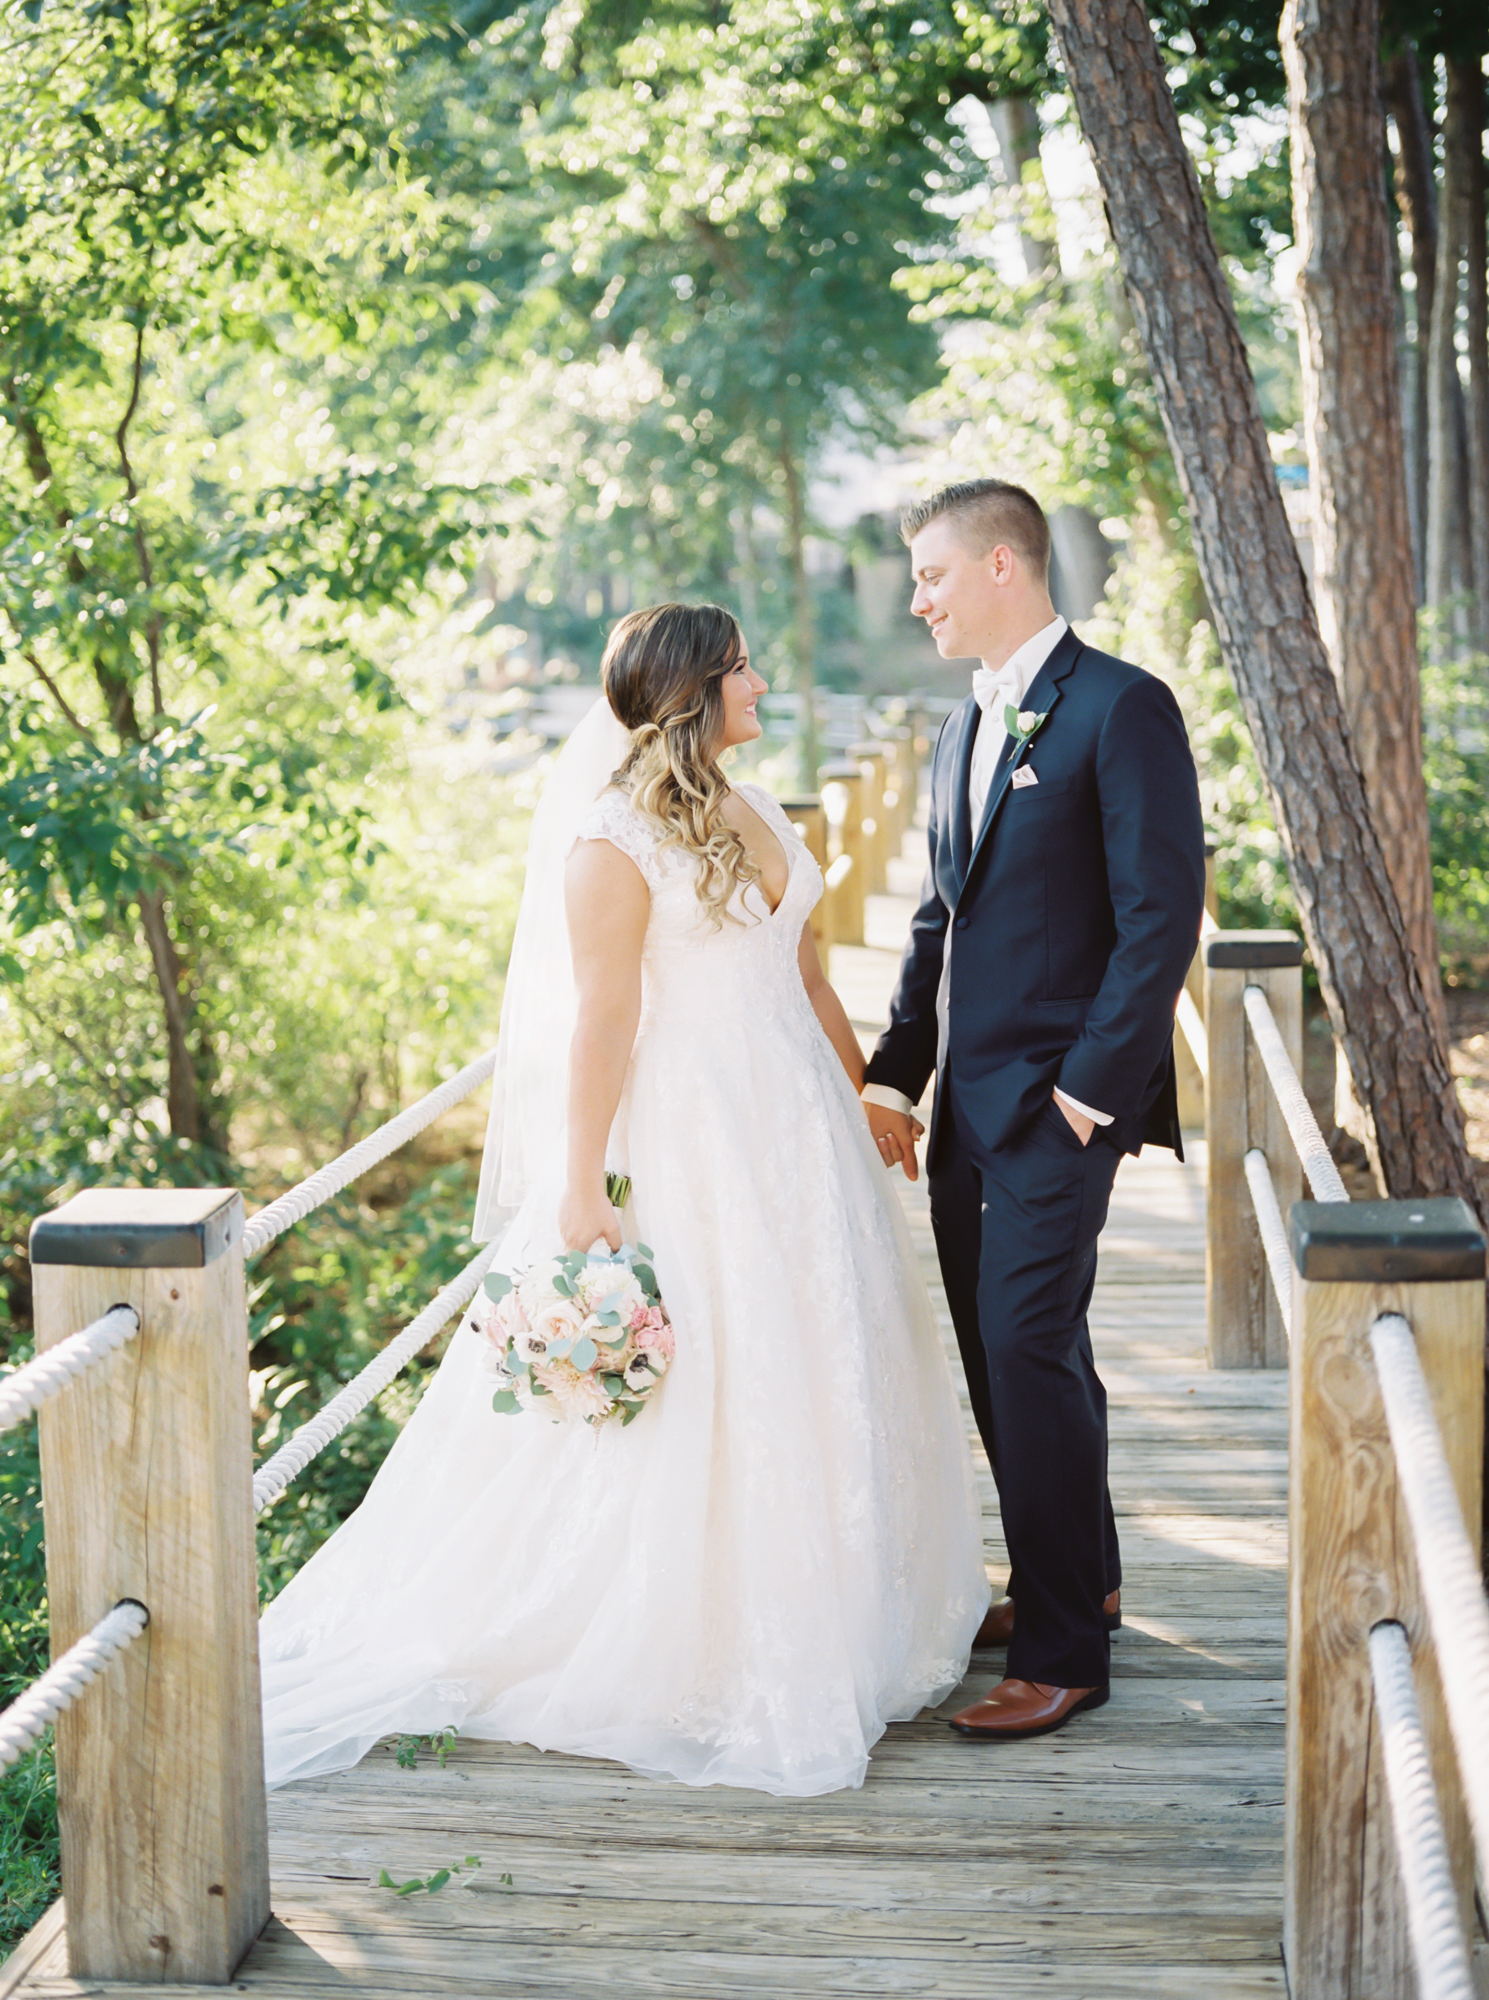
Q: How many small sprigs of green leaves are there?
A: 2